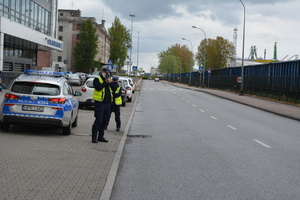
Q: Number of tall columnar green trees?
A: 2